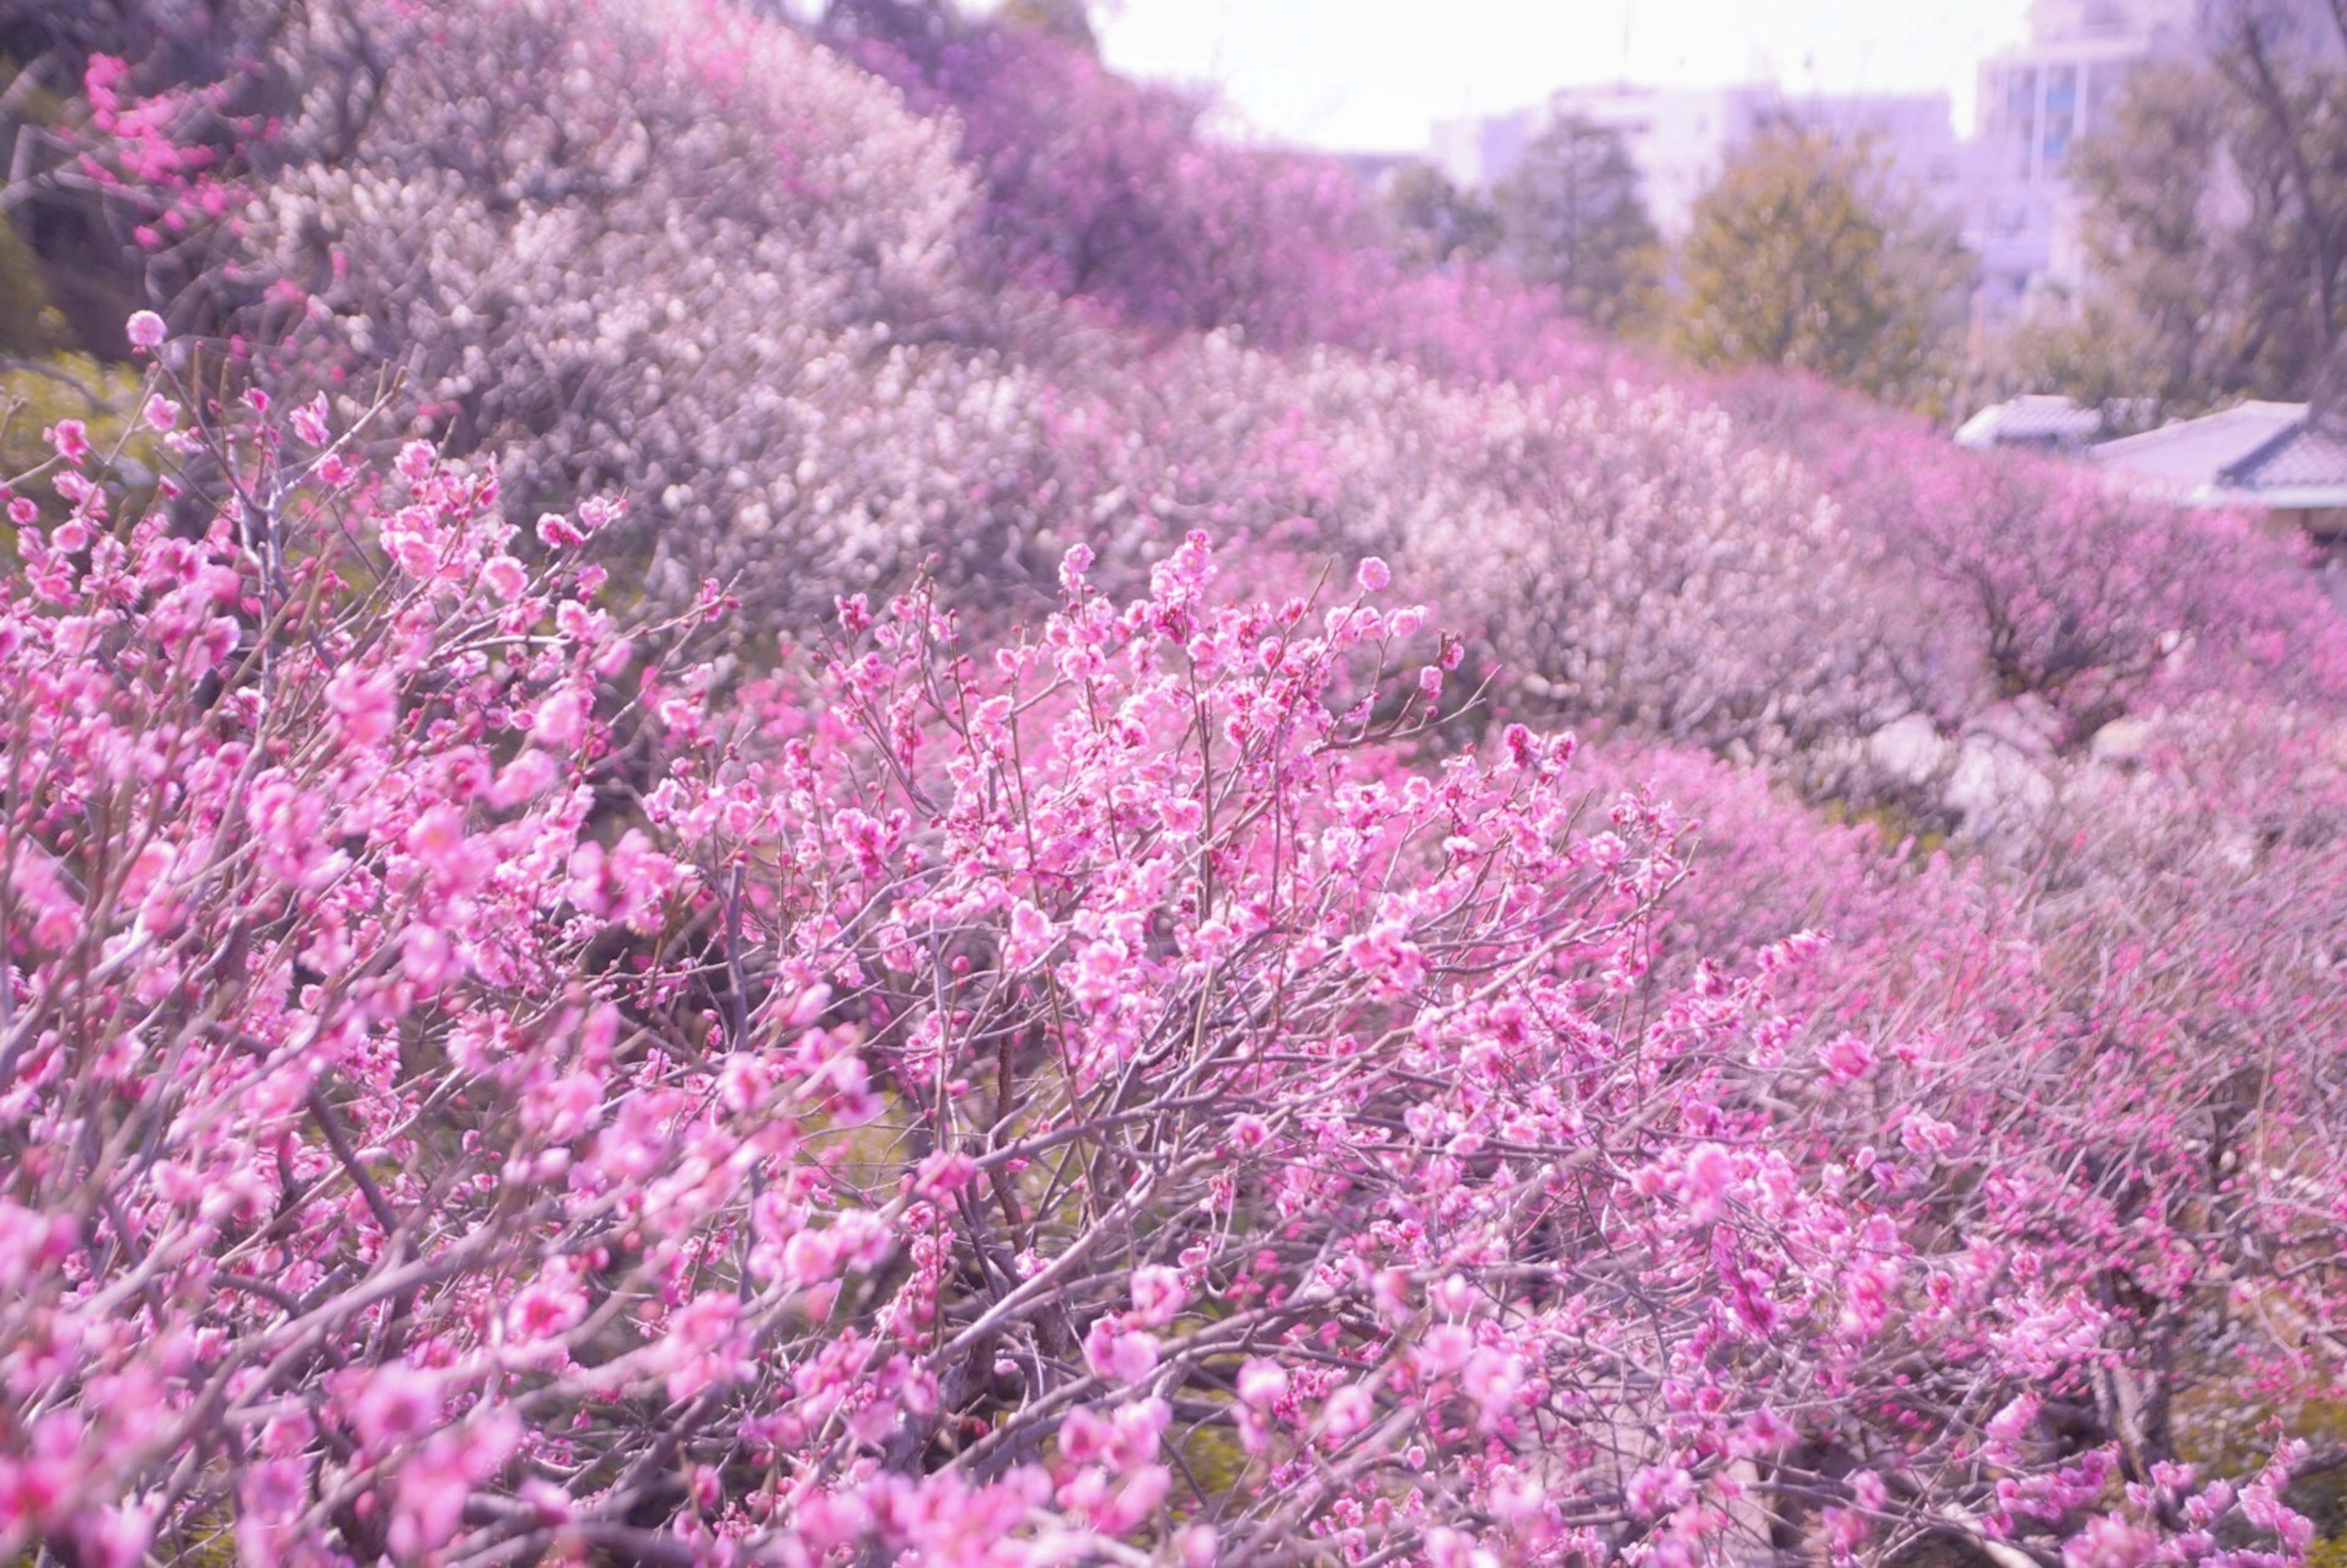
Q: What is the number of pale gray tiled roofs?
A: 2